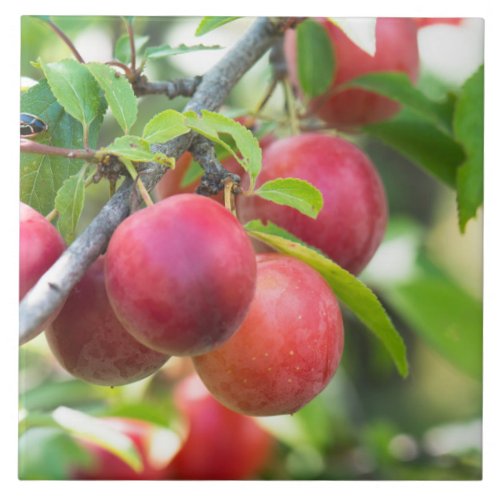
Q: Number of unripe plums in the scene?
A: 0